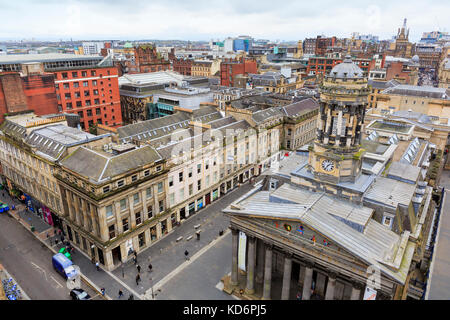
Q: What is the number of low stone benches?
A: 4